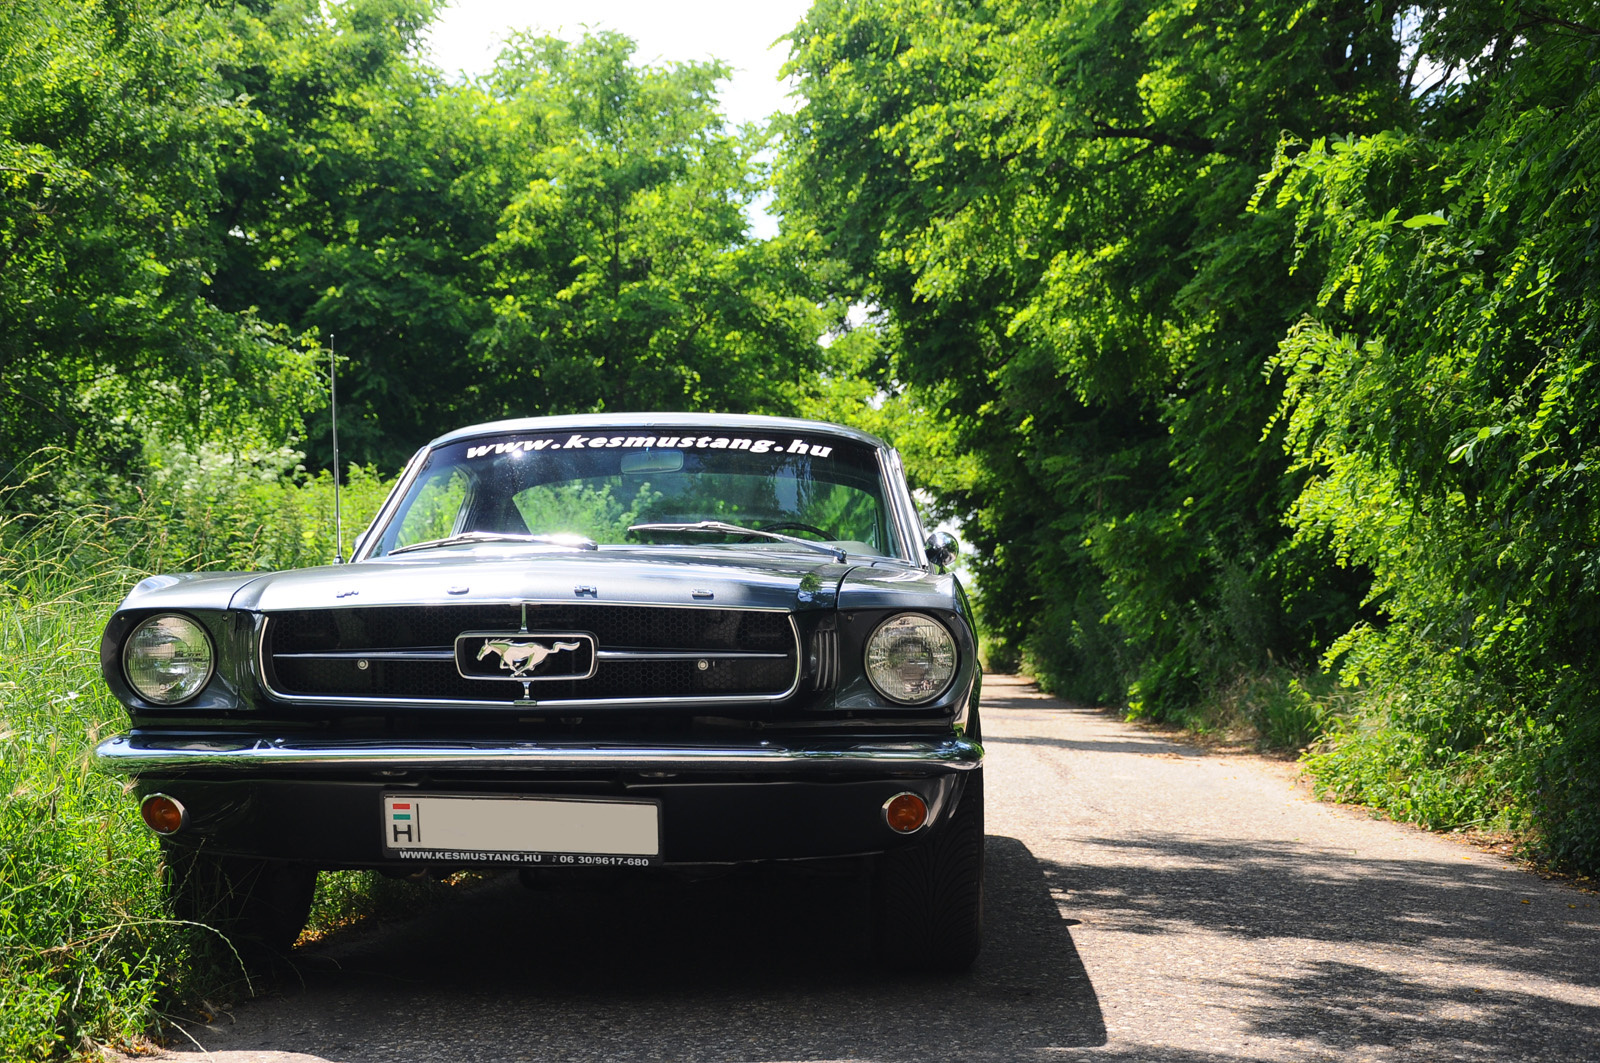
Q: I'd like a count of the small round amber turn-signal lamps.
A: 2